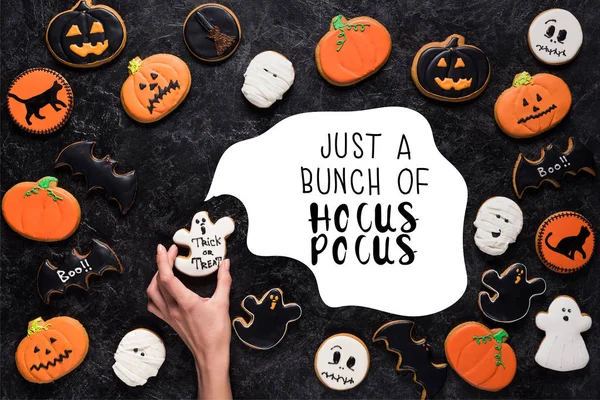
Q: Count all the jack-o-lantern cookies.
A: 5